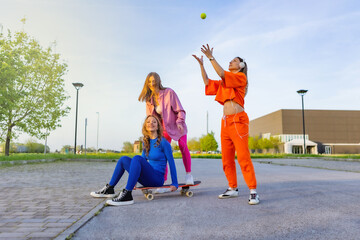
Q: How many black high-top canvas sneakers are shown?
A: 2